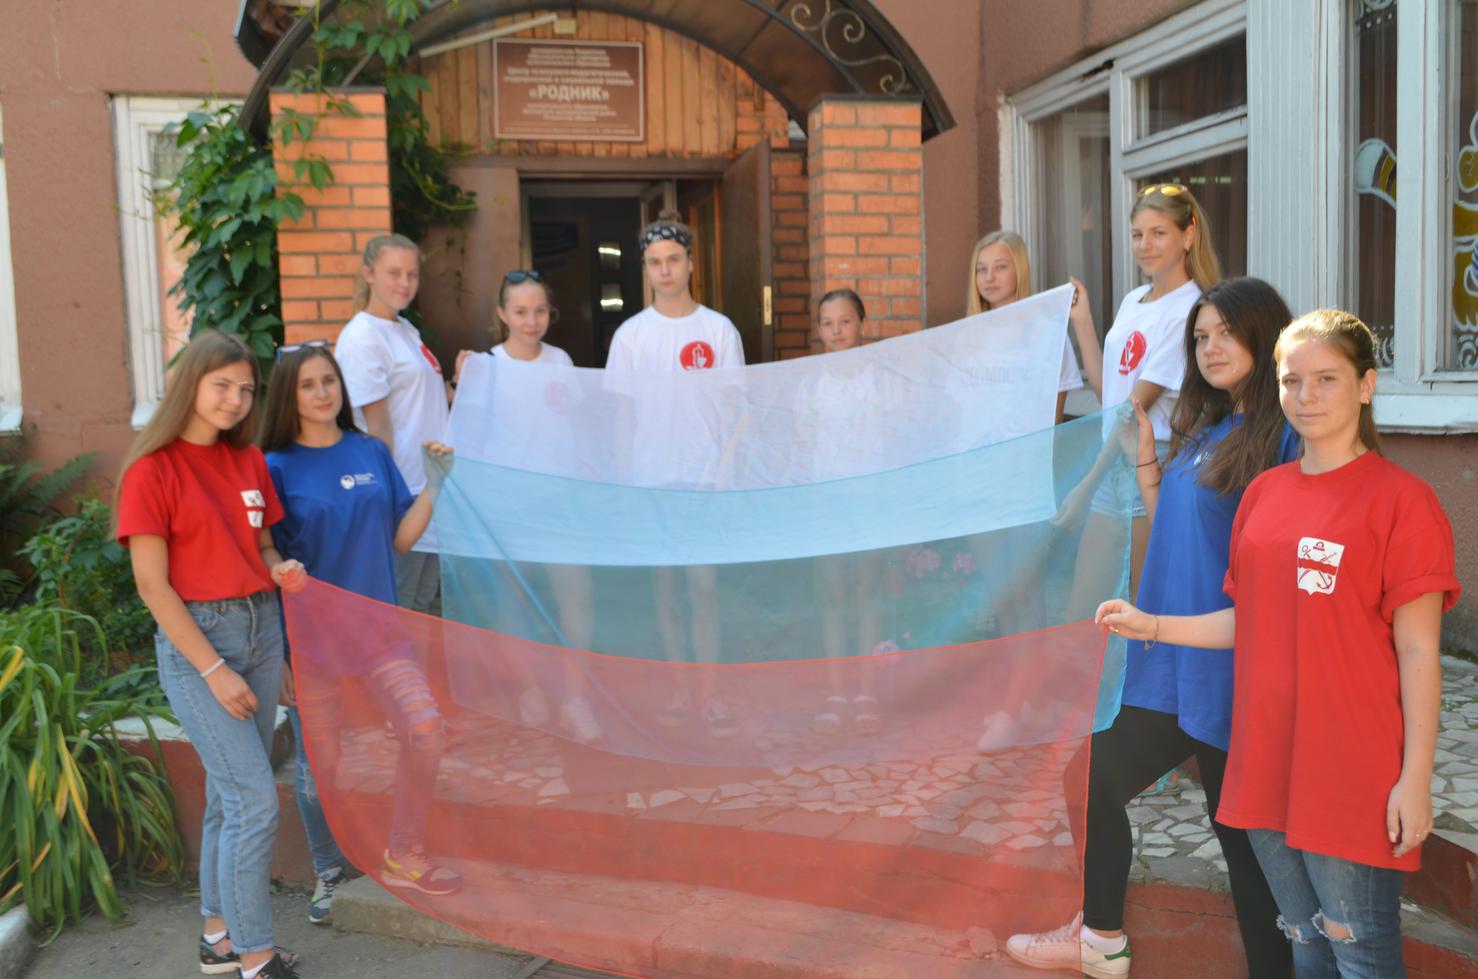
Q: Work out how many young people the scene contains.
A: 10